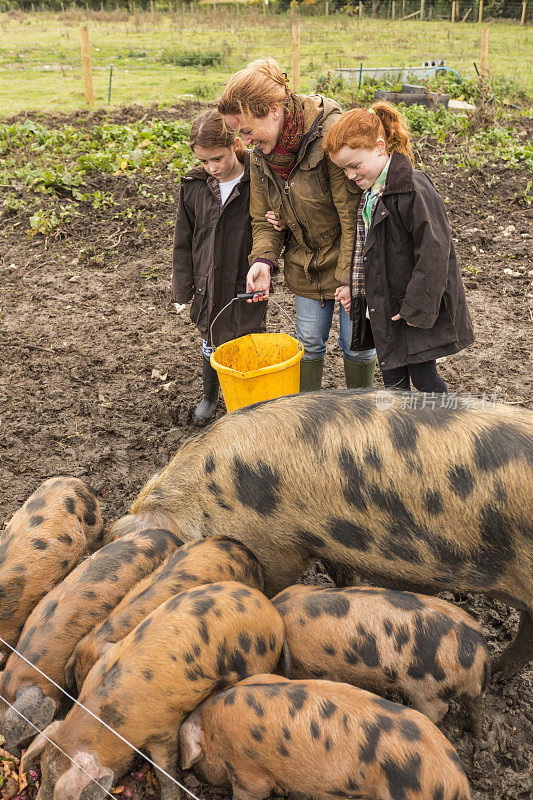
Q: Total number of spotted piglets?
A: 6